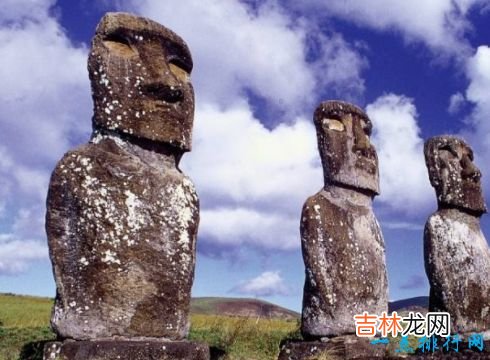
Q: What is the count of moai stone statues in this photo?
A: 3